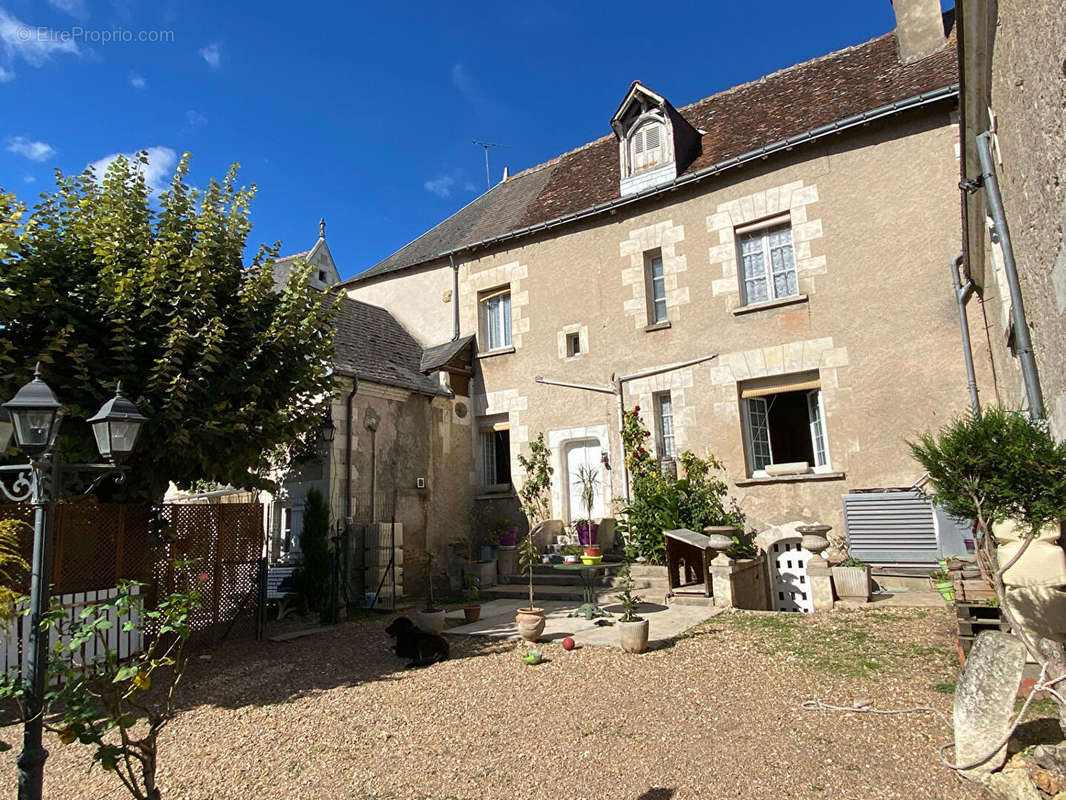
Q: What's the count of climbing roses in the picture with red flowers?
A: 1